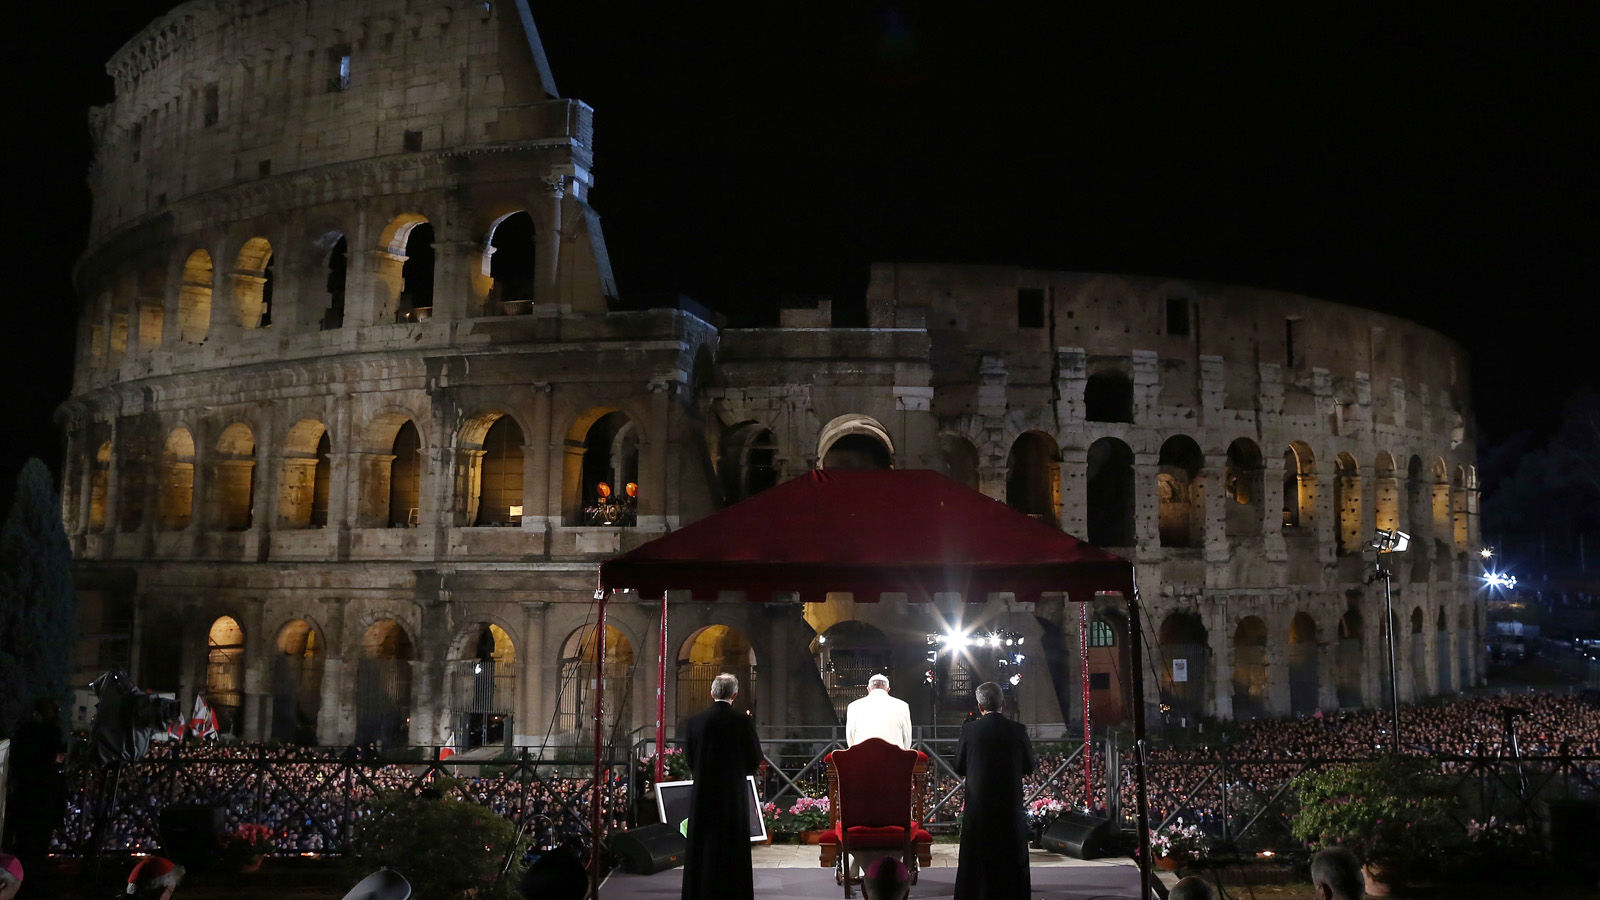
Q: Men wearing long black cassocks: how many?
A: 2